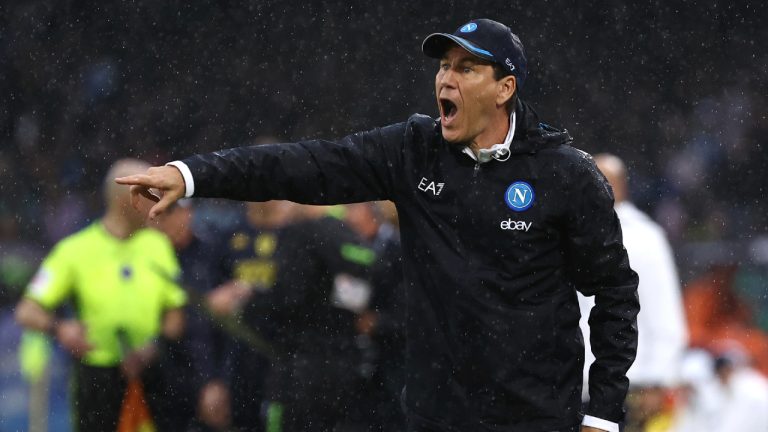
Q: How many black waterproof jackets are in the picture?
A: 1